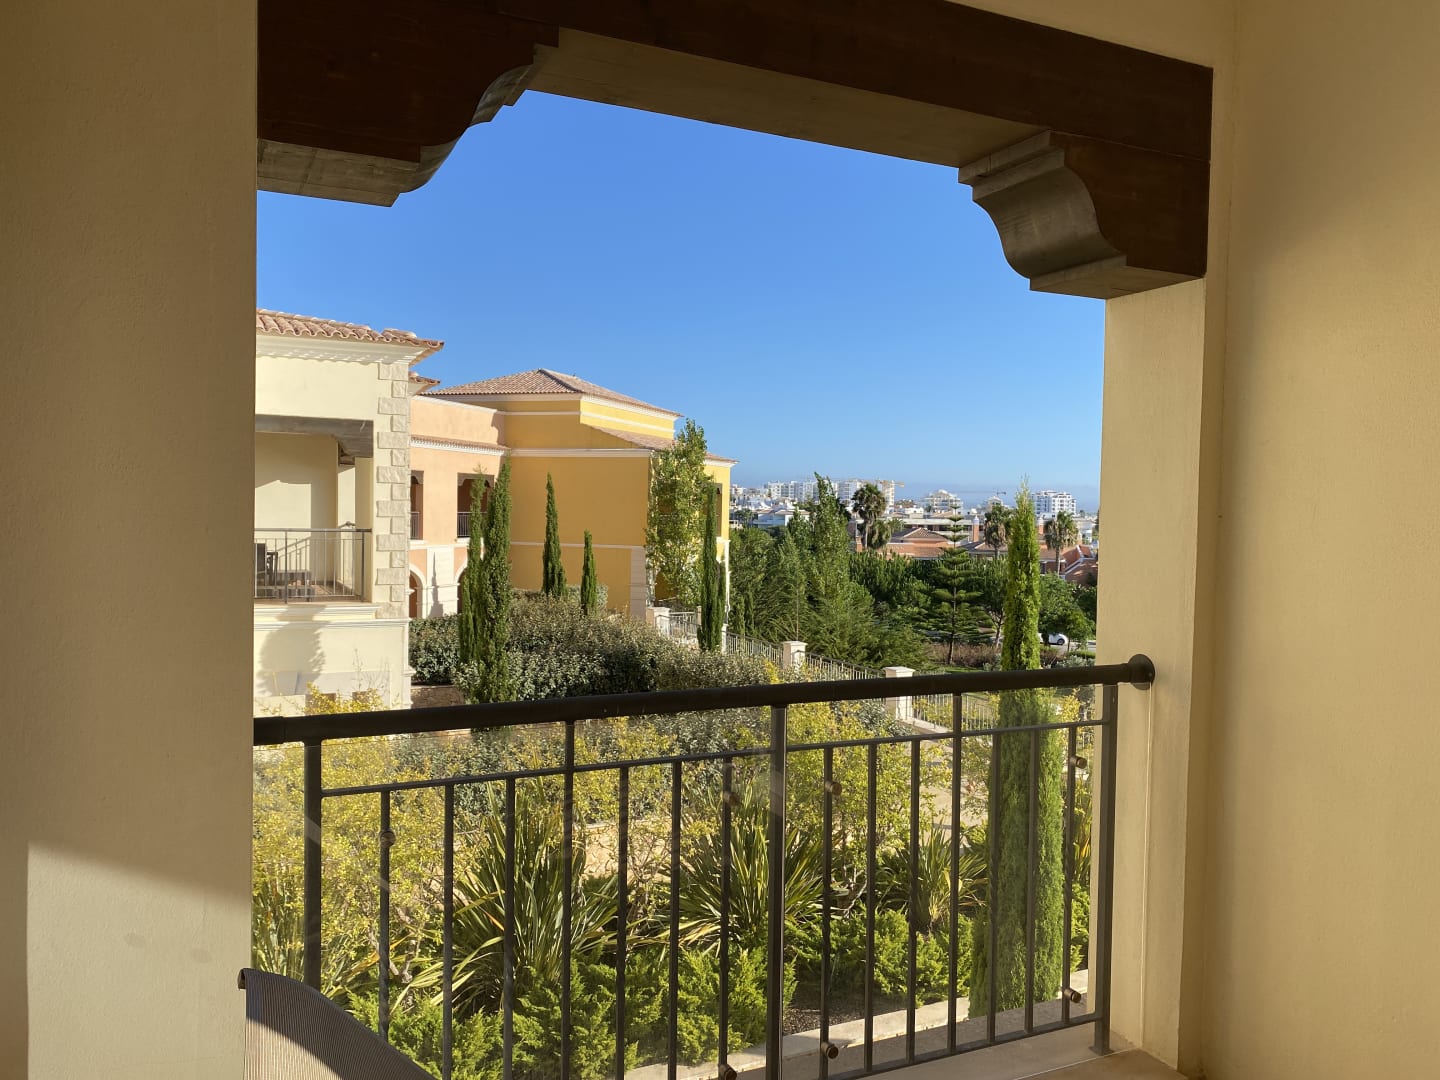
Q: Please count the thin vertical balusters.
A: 14